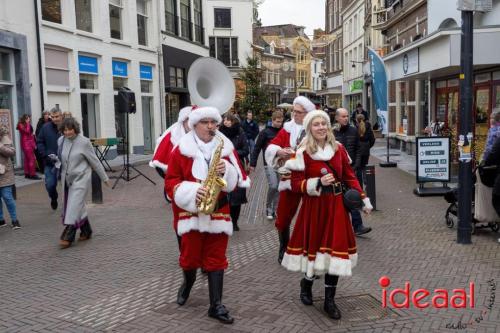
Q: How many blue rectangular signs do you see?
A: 3